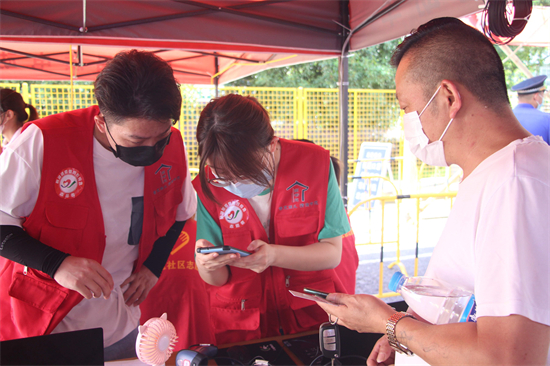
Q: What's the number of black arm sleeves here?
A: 2